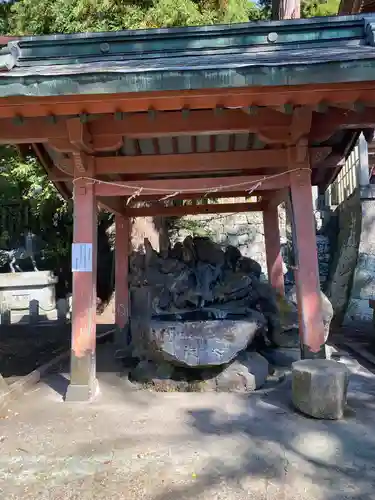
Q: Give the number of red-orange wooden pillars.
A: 4